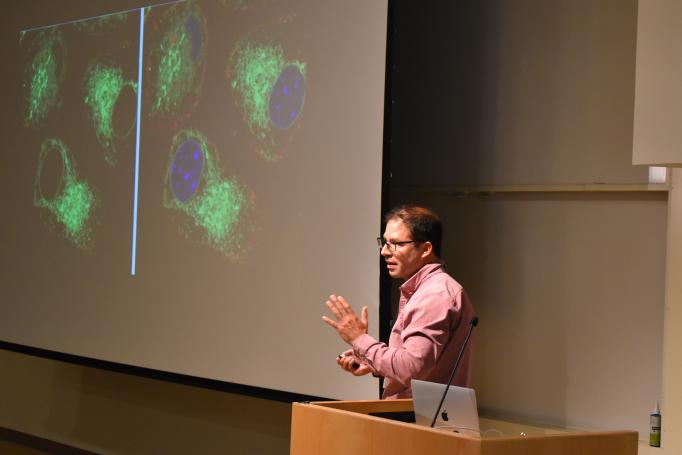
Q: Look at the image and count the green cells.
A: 6